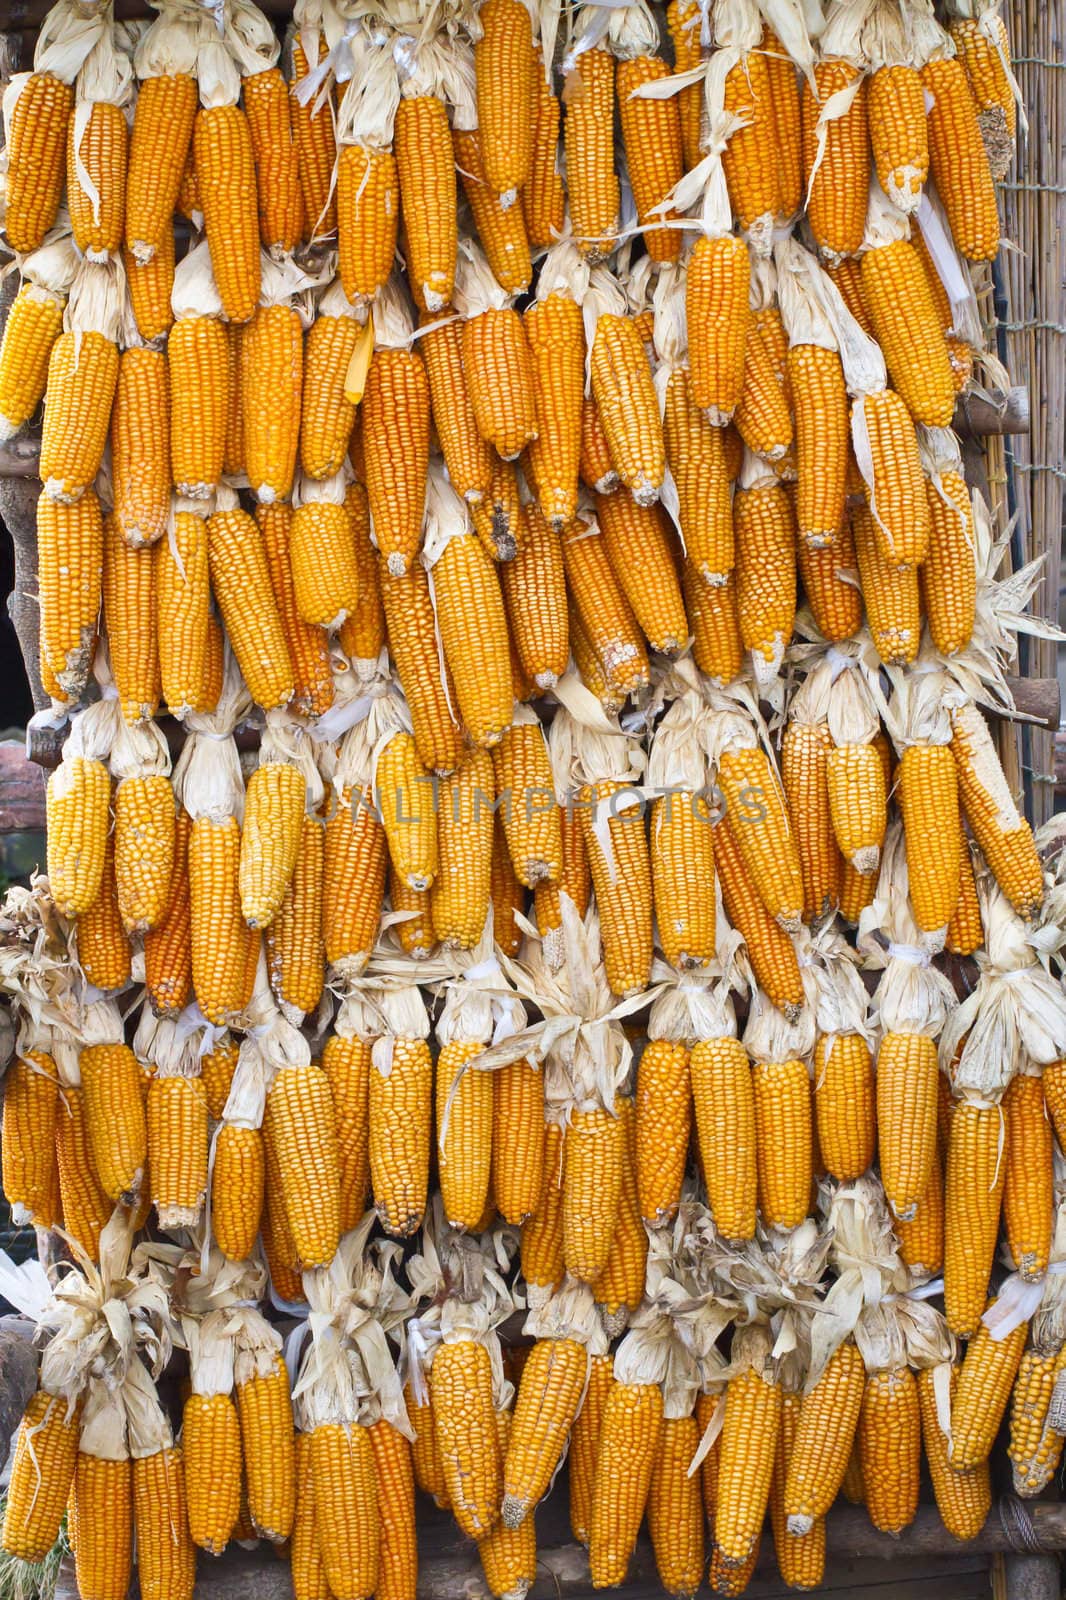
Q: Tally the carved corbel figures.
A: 0